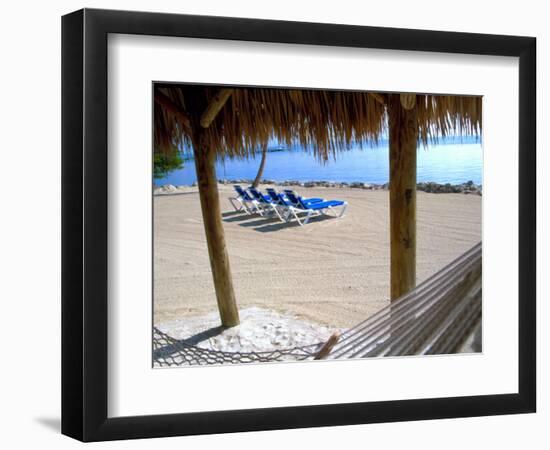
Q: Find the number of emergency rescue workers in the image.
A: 0